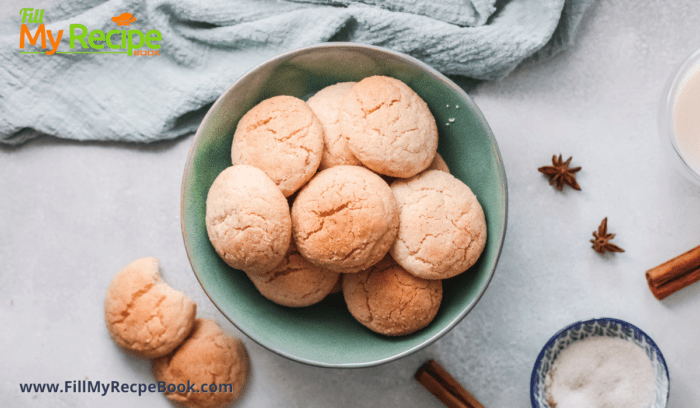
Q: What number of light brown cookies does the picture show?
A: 11